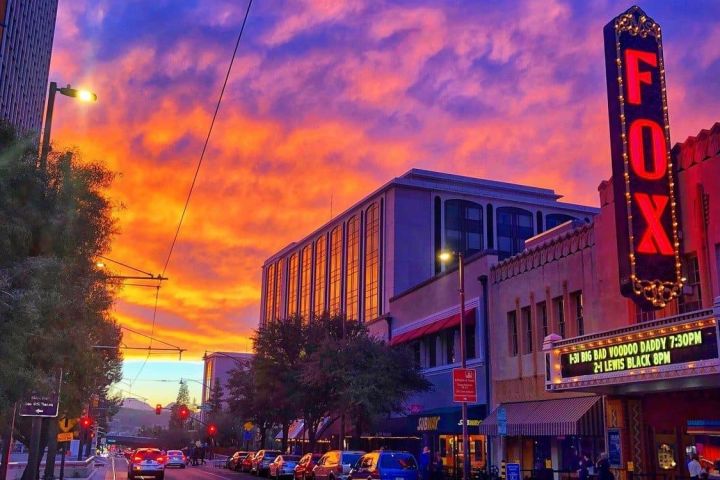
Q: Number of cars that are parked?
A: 7